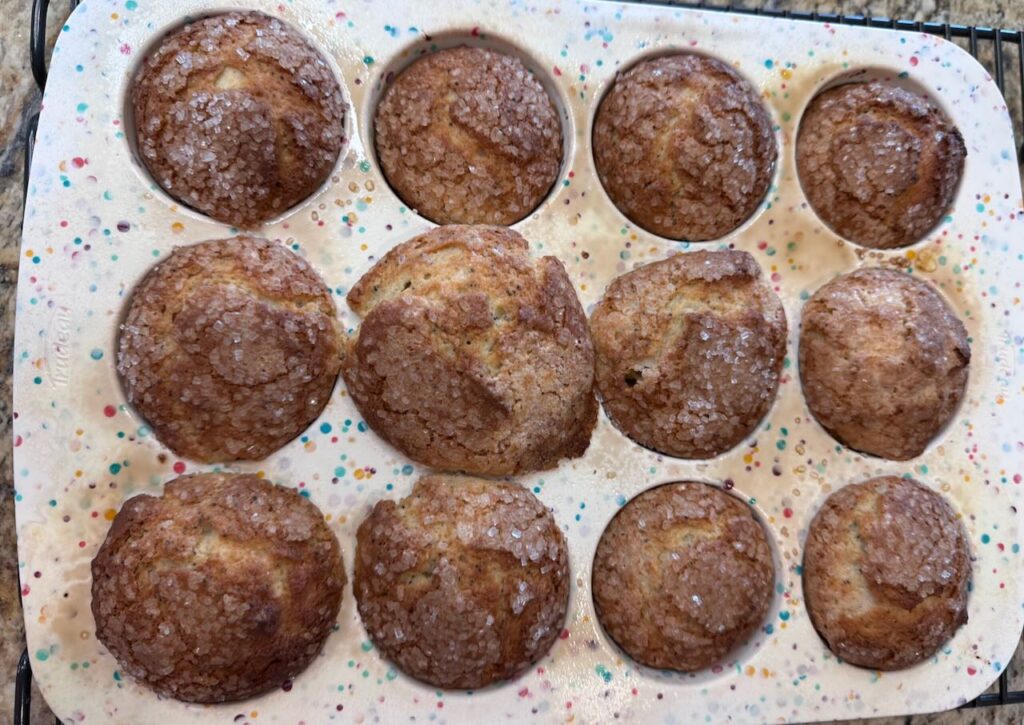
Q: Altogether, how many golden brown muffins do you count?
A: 12